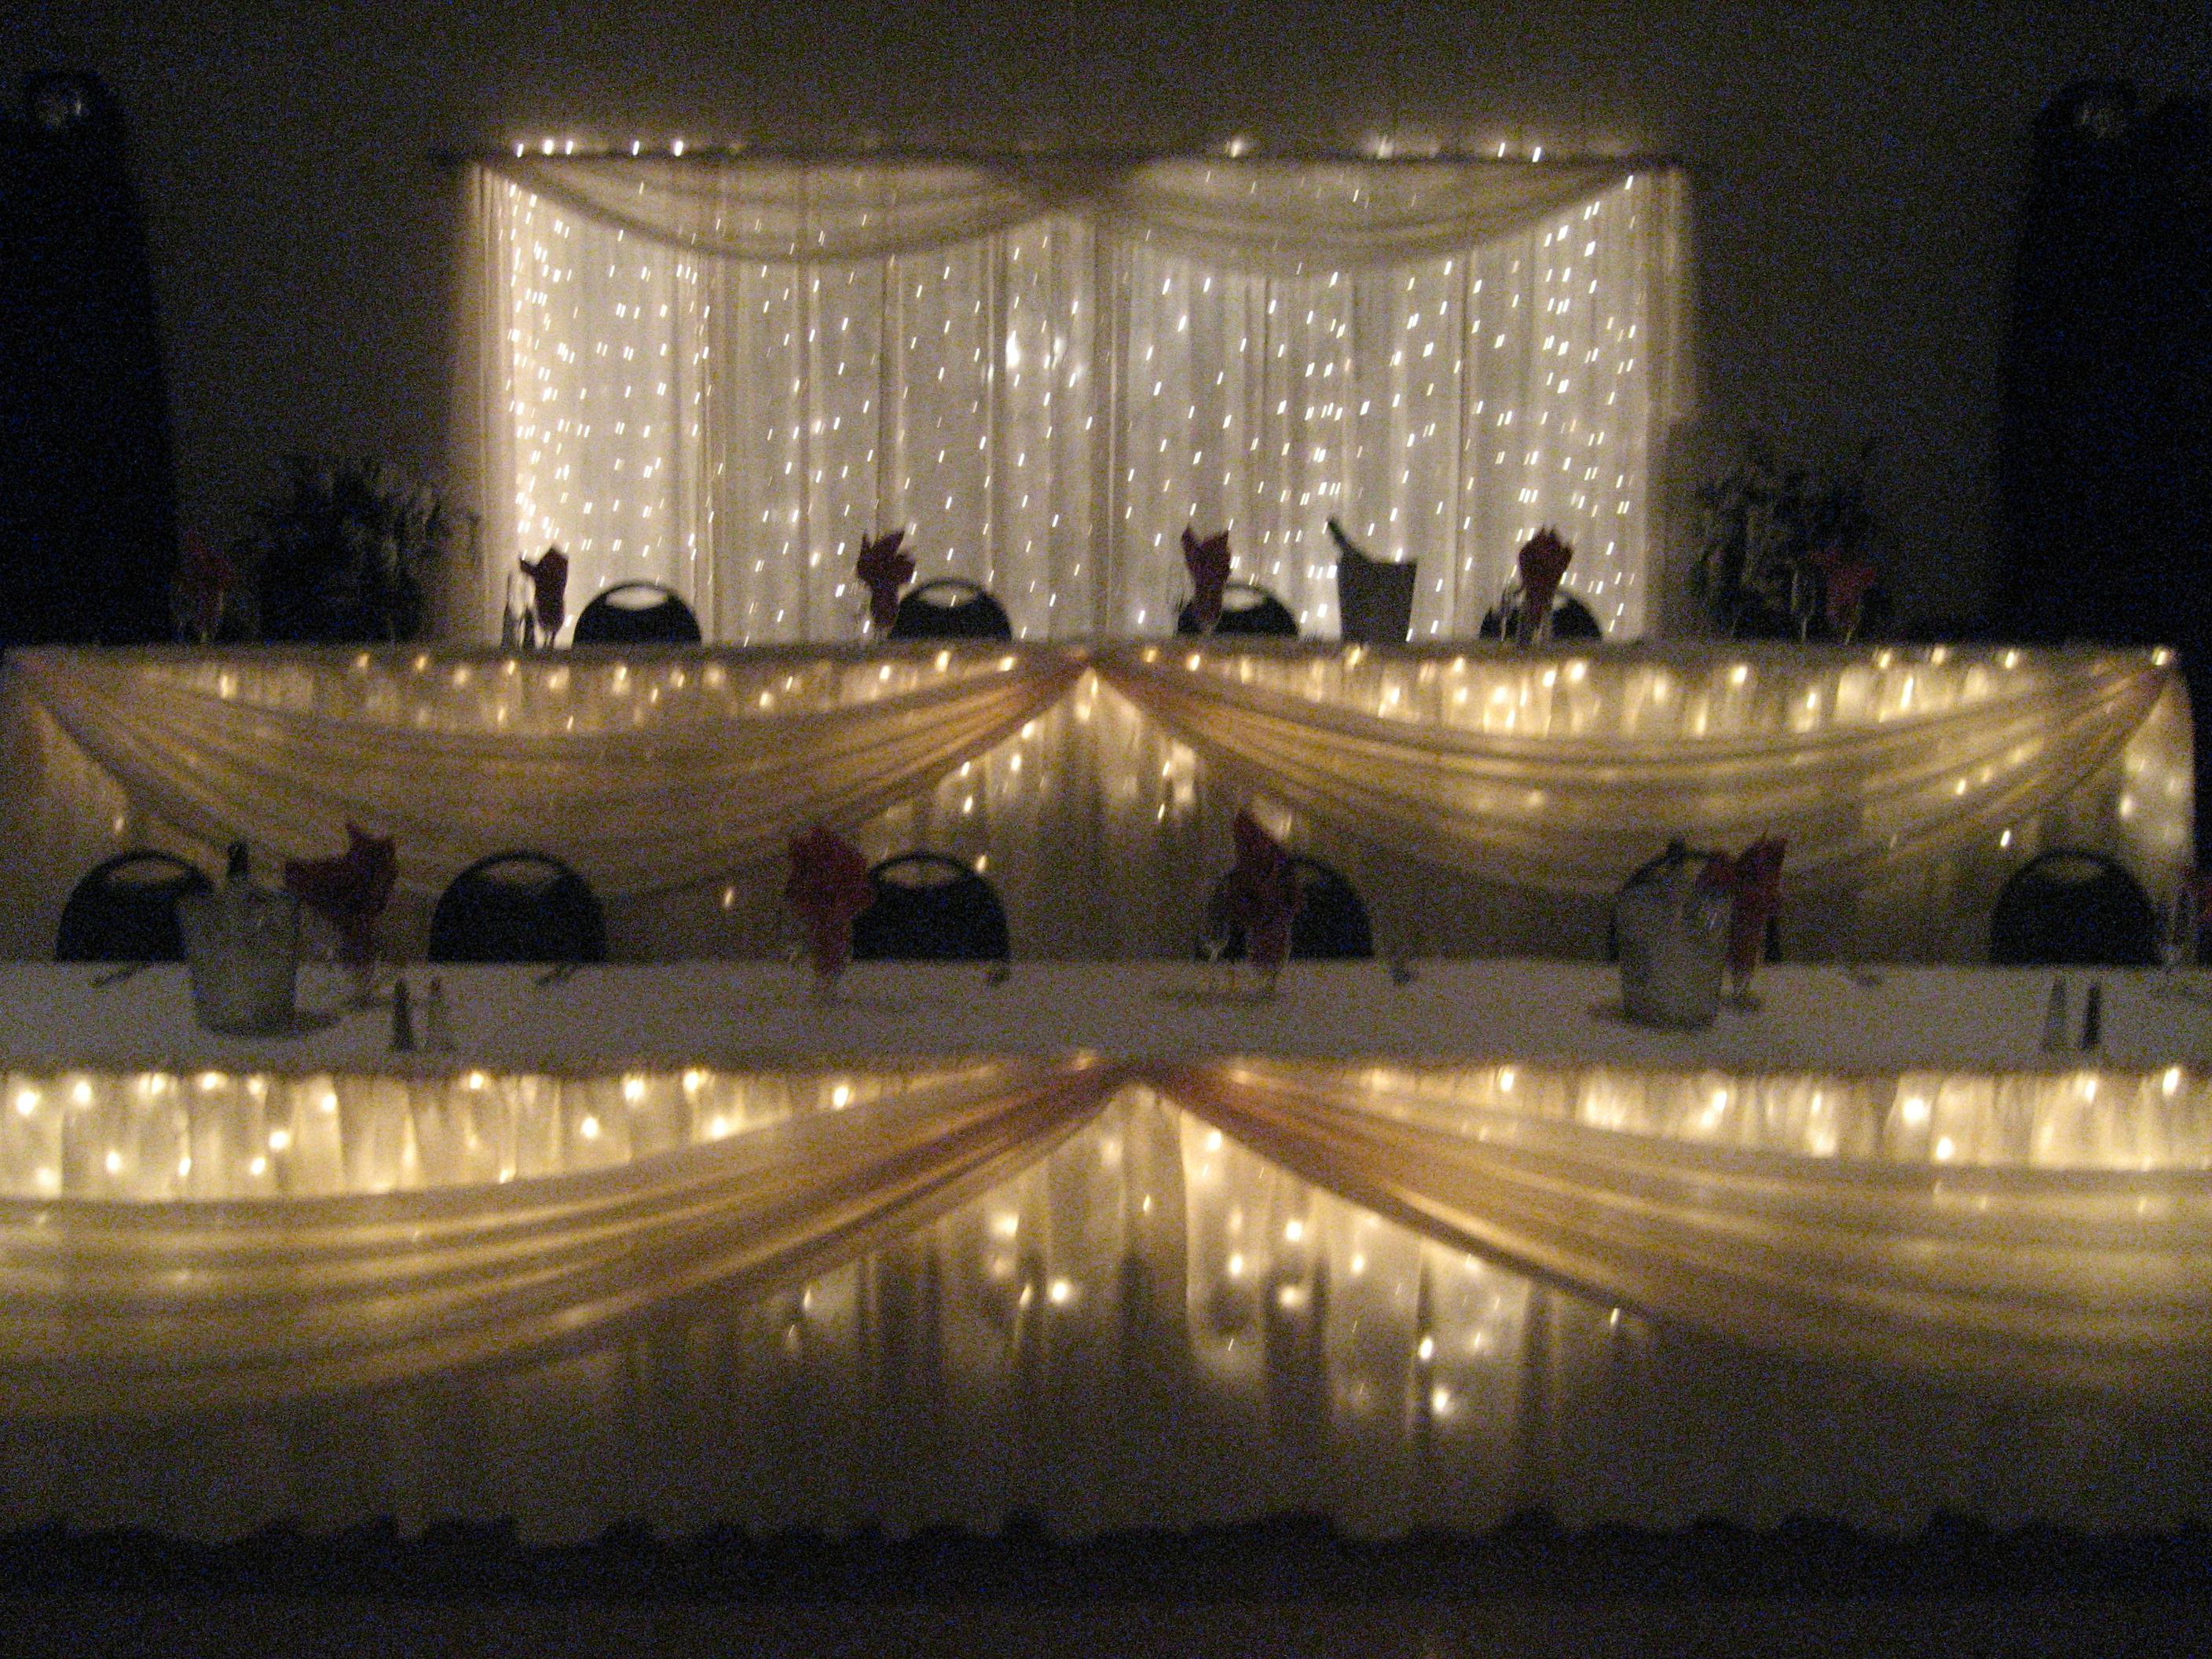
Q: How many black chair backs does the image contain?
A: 10